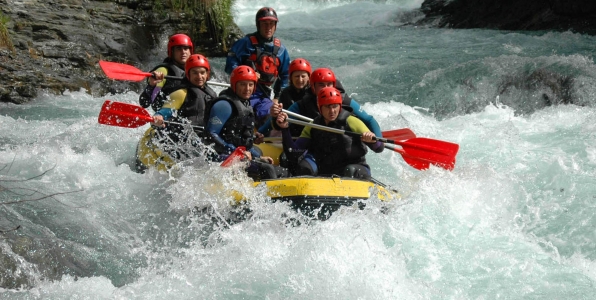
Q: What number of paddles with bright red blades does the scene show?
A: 6